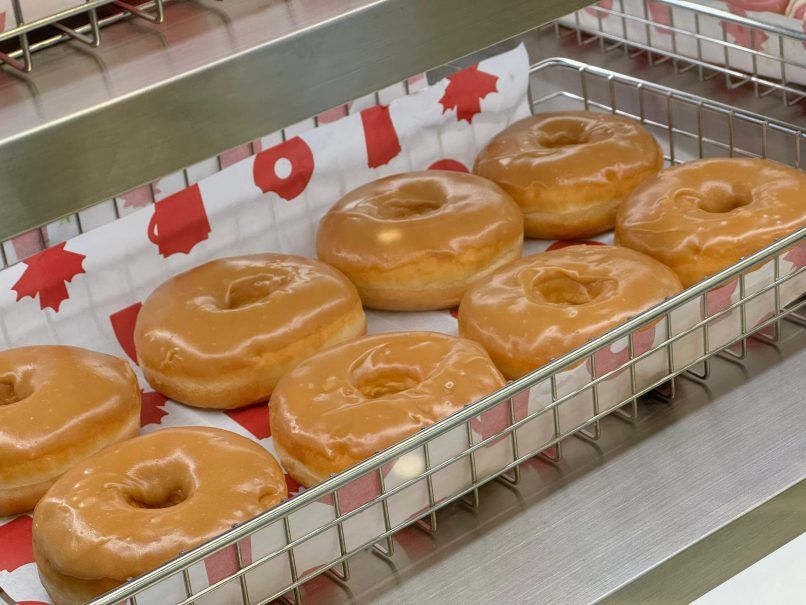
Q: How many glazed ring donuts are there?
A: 8